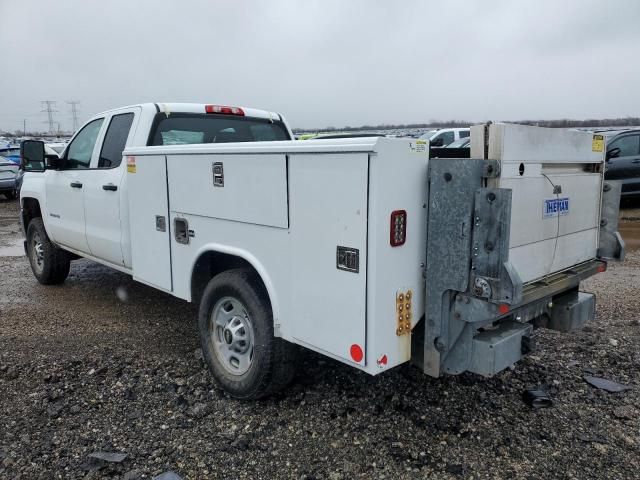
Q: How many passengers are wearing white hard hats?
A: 0